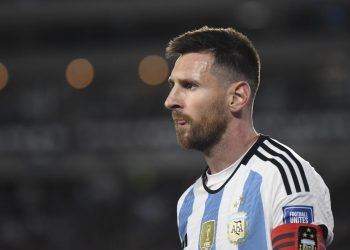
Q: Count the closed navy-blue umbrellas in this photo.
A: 0